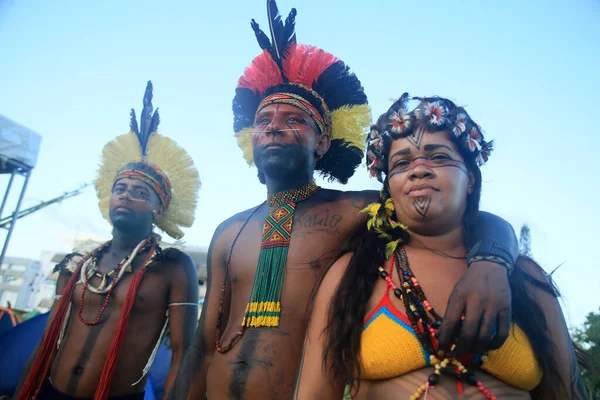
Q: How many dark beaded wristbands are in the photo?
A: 1